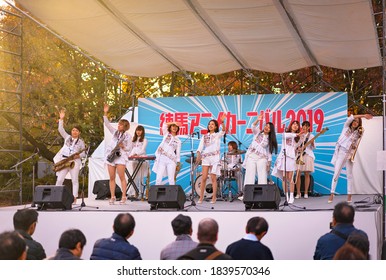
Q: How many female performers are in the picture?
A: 10